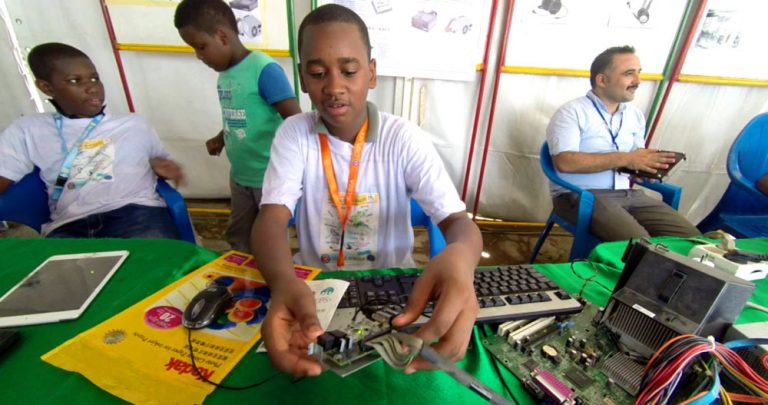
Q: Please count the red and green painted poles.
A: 7